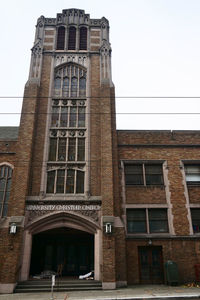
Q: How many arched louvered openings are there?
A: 3